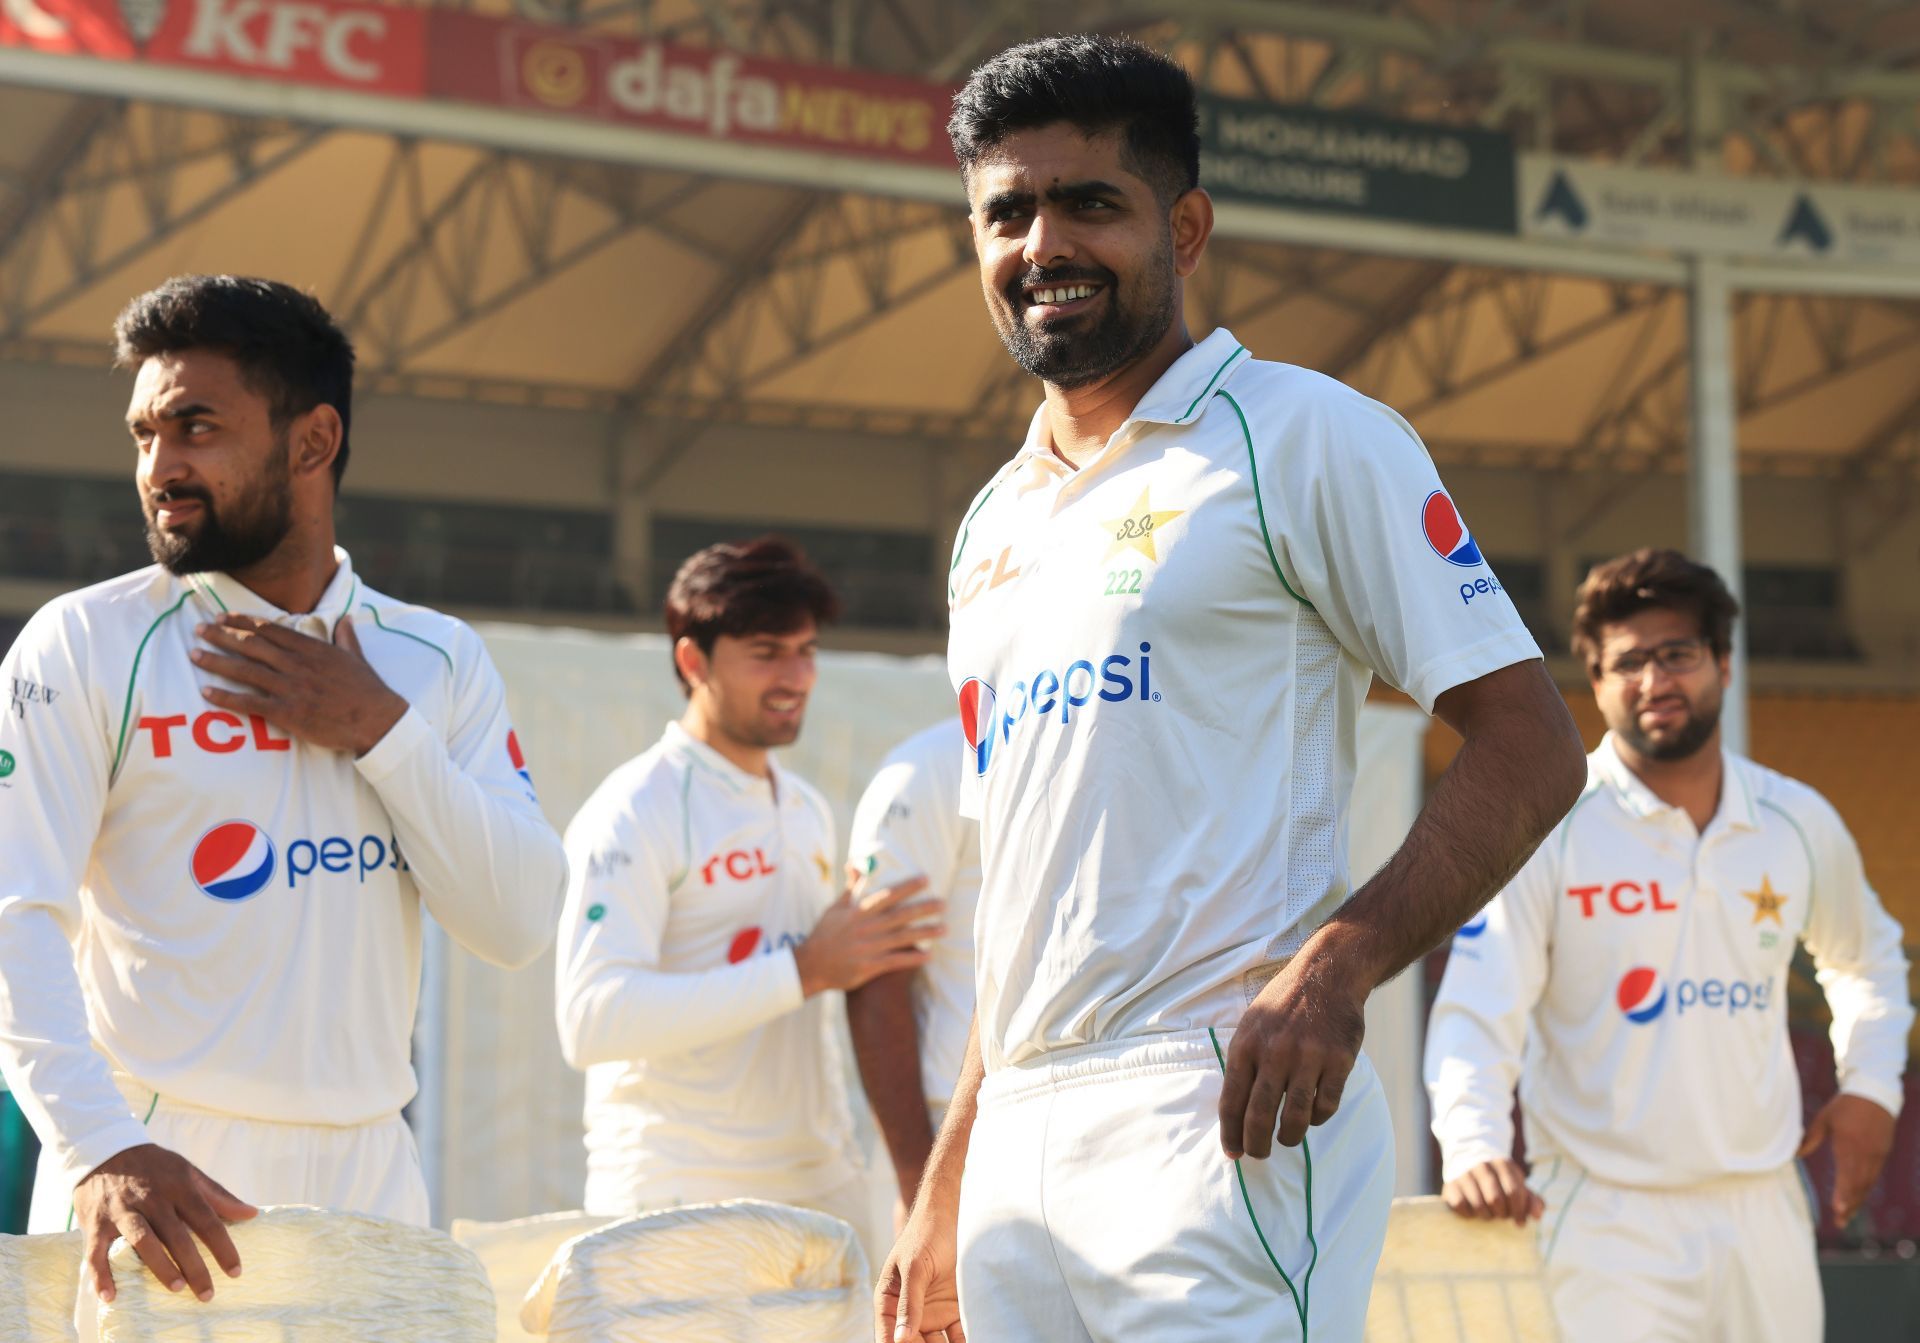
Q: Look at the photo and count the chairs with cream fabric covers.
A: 5